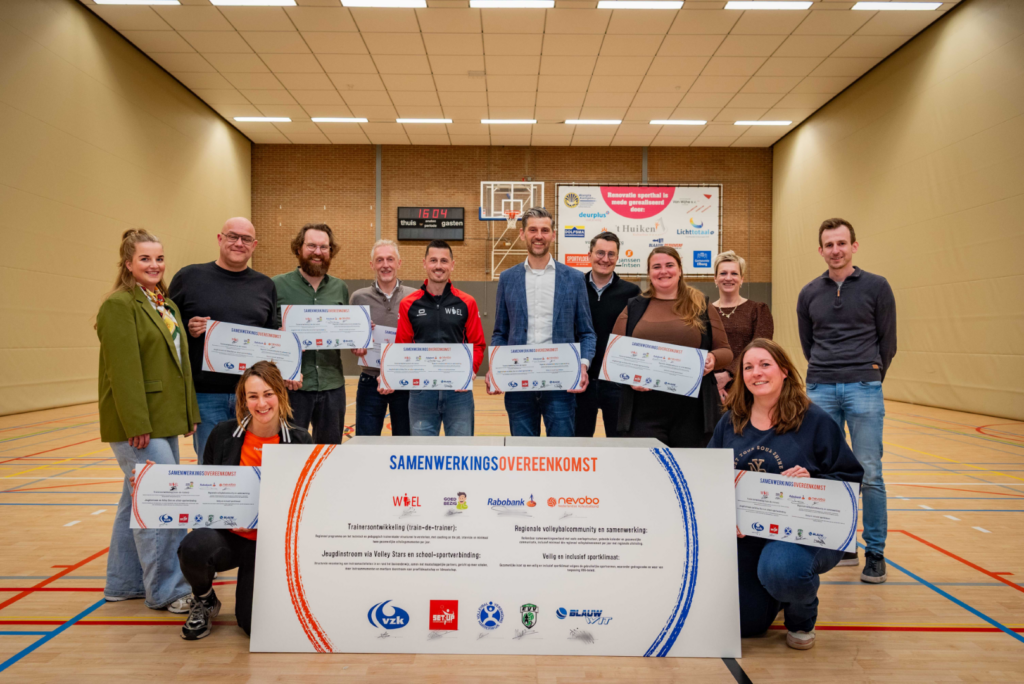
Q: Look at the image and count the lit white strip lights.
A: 14